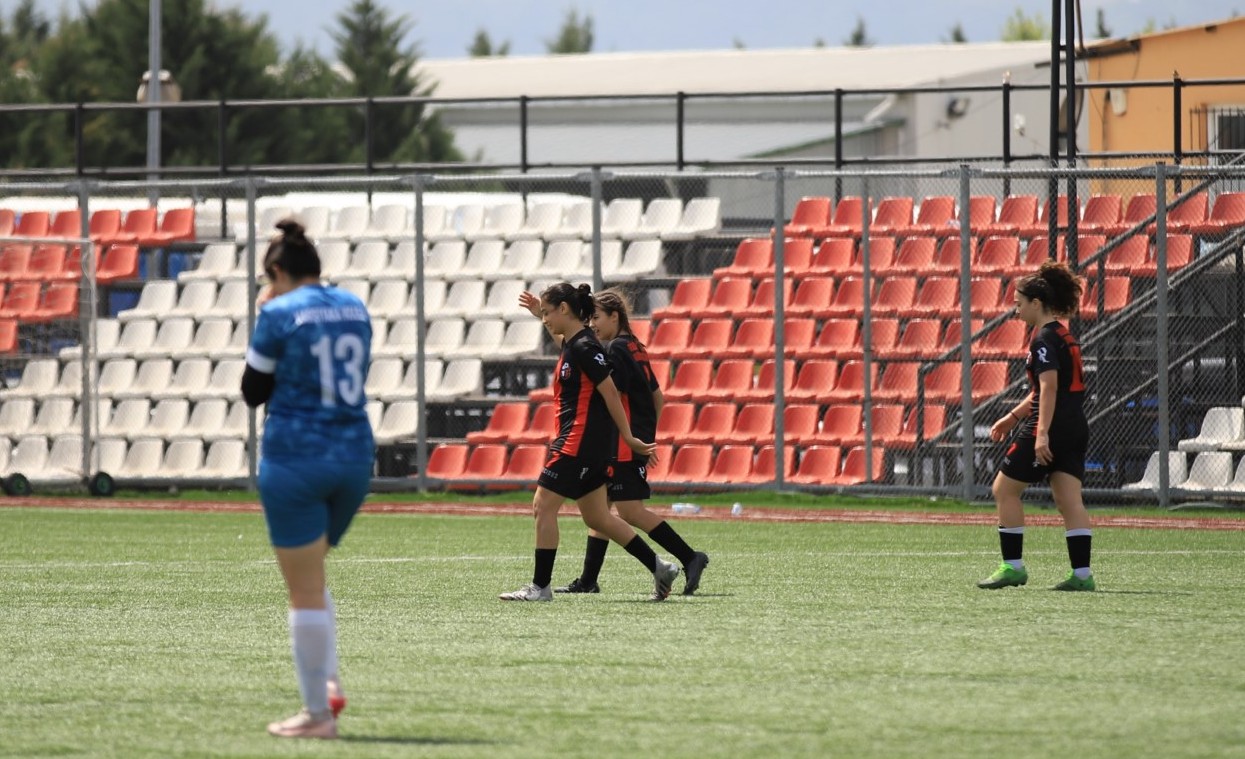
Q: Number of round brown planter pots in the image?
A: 0